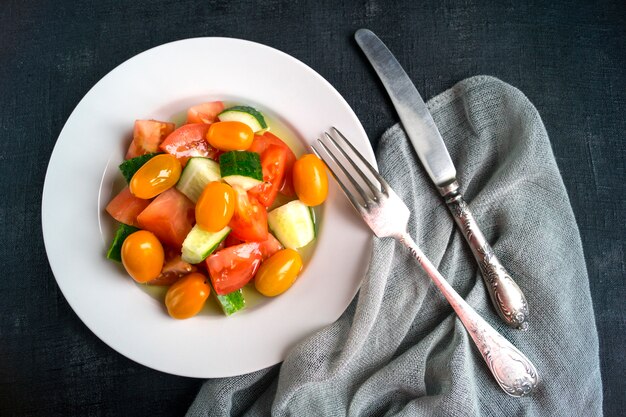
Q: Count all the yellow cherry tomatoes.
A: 7